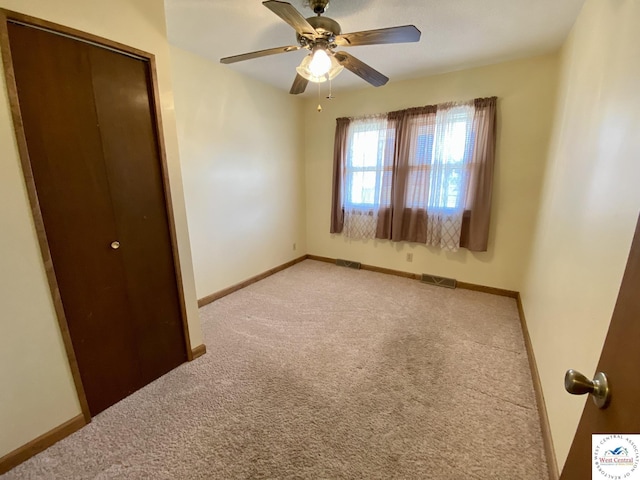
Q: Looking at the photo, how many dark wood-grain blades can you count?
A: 5